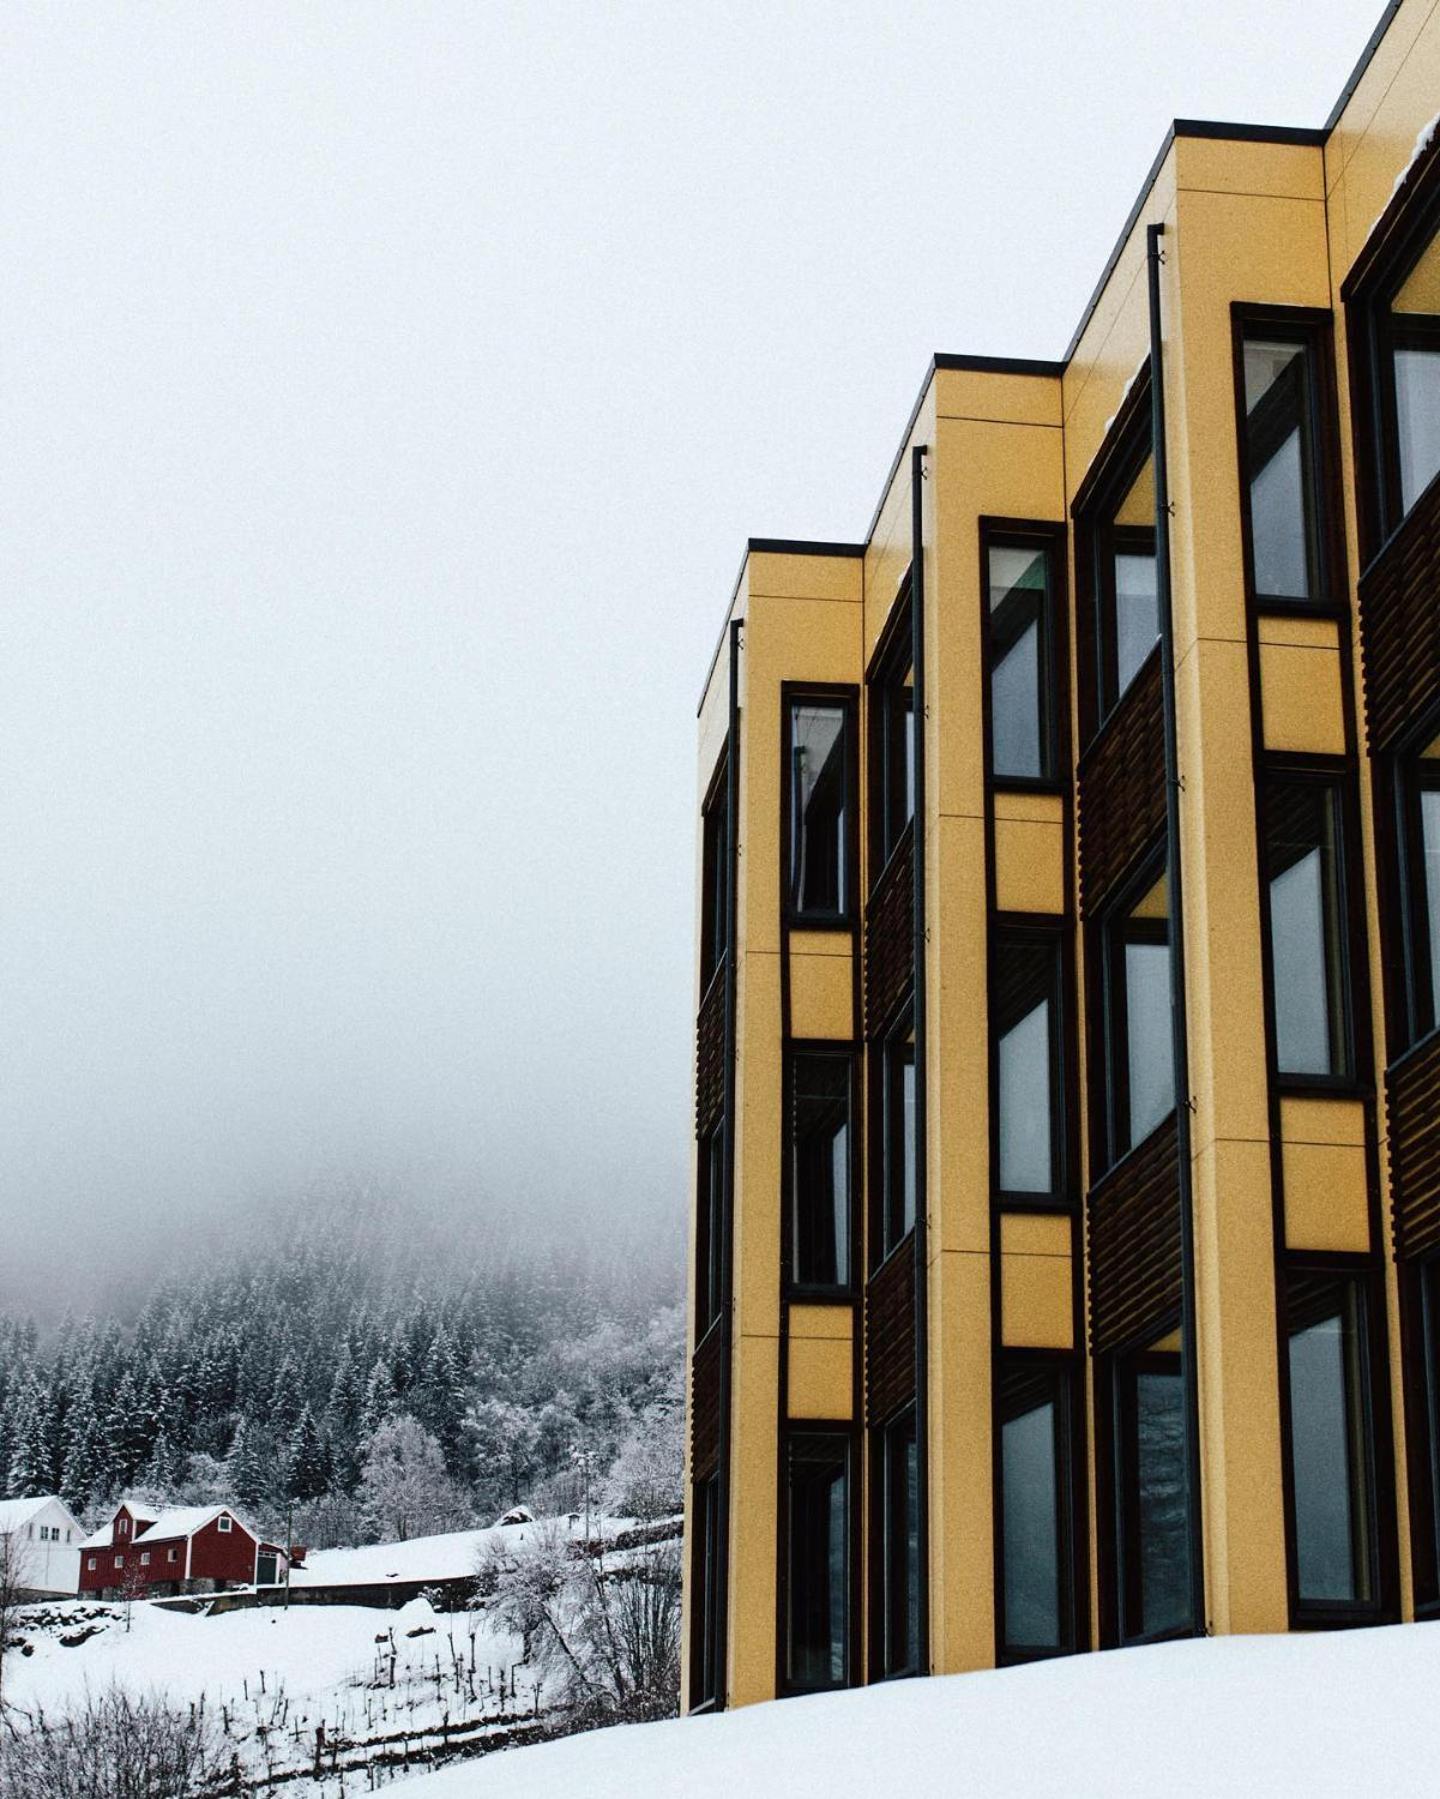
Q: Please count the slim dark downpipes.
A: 3